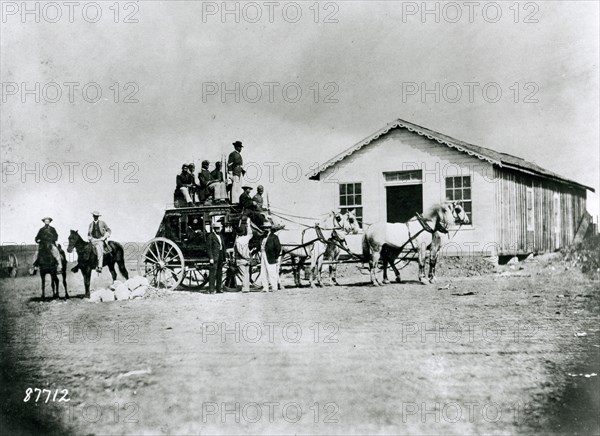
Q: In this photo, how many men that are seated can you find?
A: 8